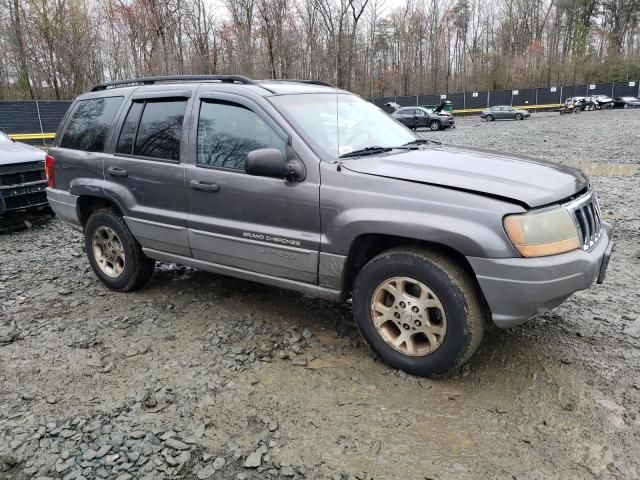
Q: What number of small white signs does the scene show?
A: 6